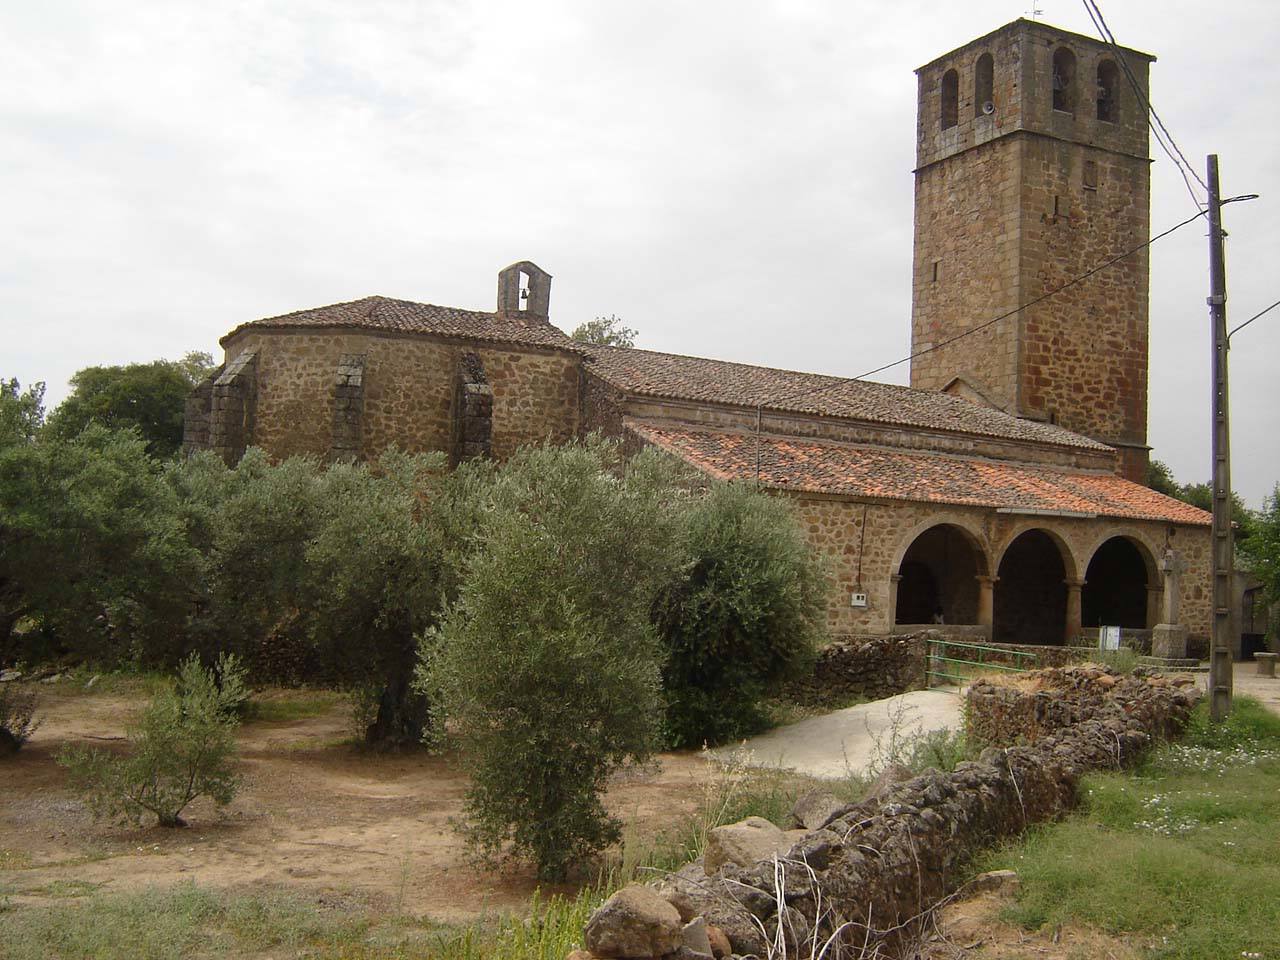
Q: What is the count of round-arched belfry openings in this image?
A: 4